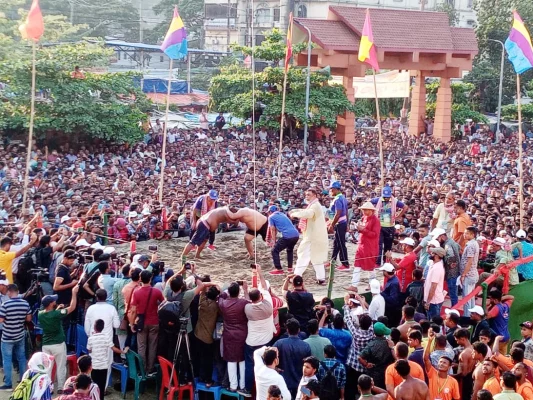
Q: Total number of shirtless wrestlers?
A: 2